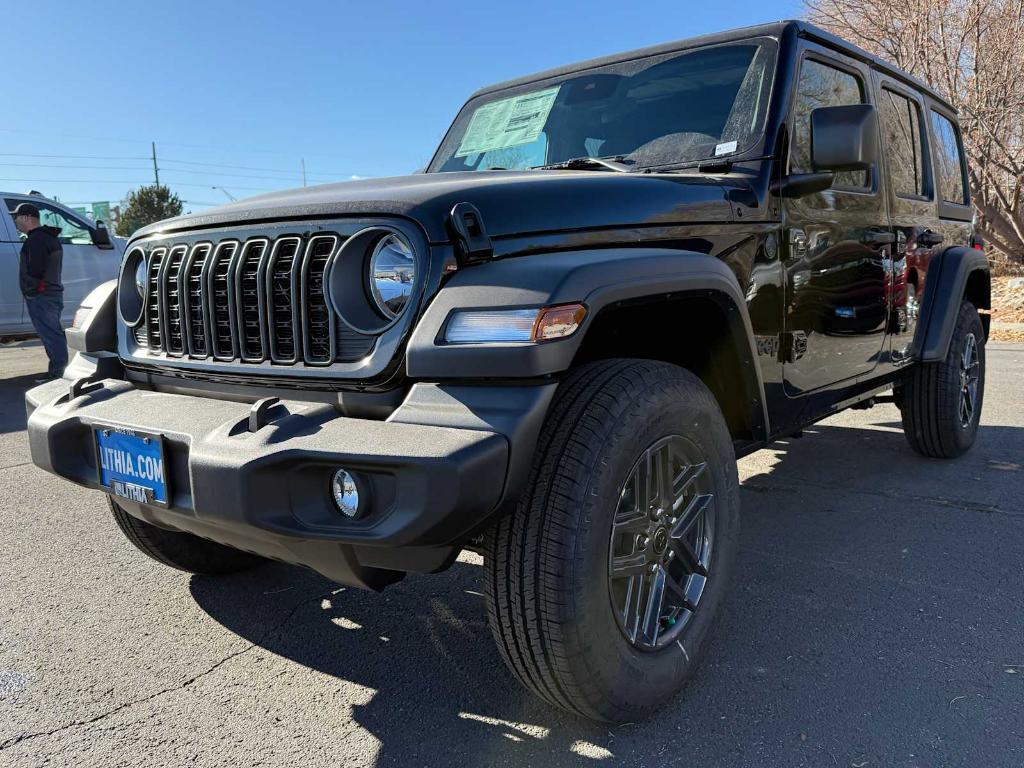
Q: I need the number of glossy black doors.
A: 2